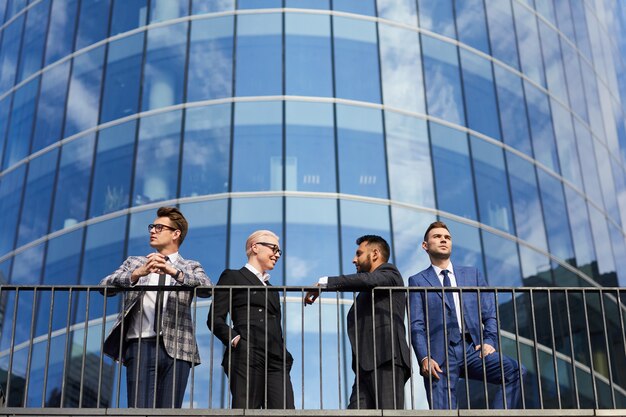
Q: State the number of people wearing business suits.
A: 4